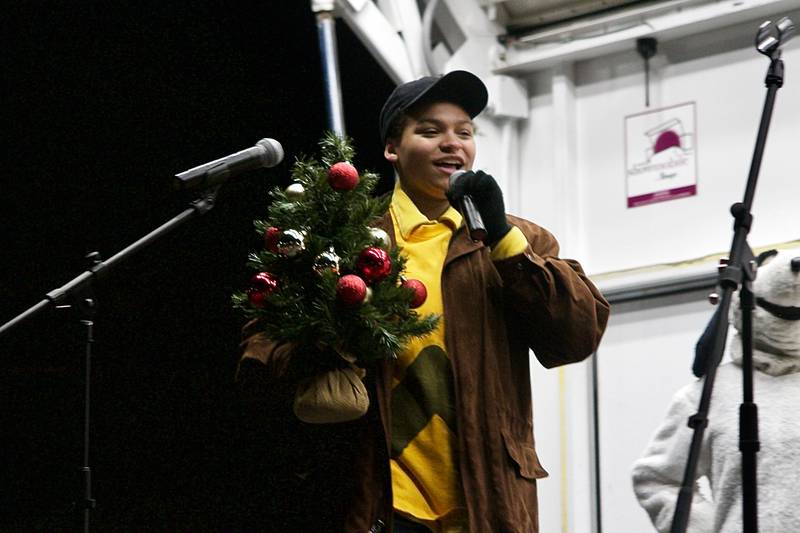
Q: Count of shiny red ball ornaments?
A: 2